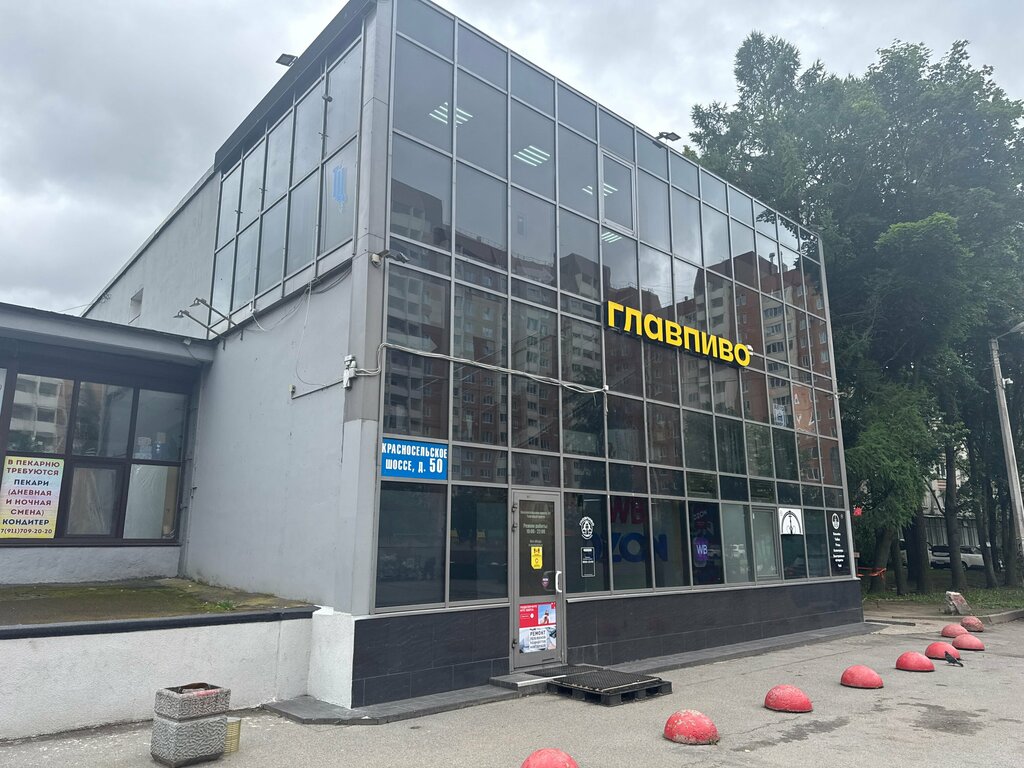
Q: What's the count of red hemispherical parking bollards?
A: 9